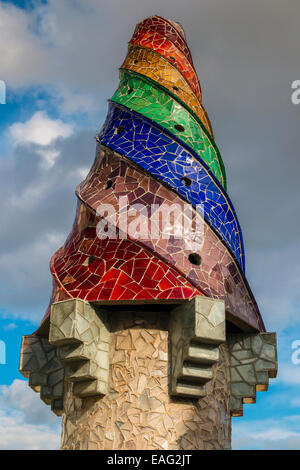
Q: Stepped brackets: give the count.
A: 4